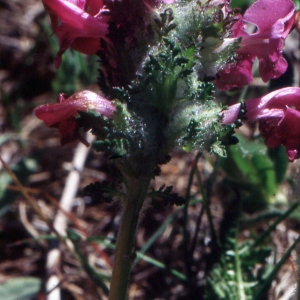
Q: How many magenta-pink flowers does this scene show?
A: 4